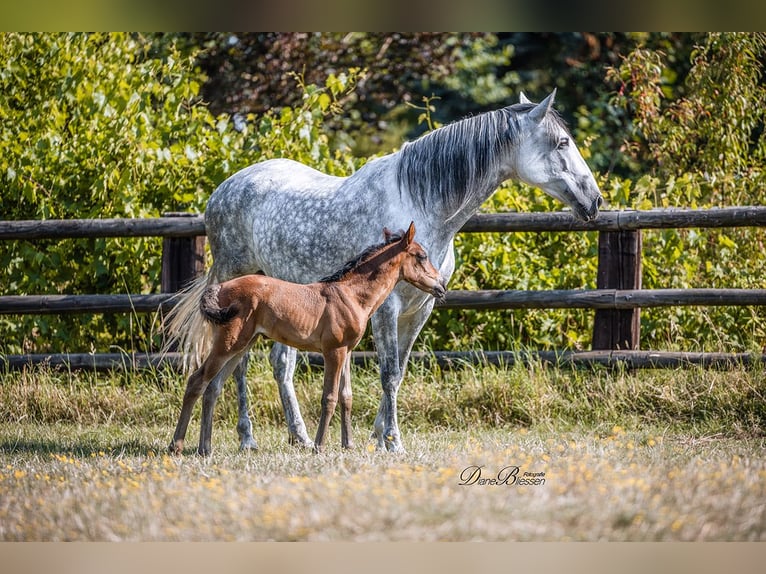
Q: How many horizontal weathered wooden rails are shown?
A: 3